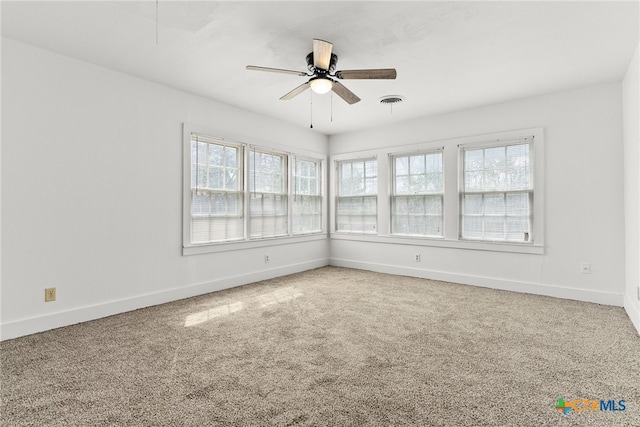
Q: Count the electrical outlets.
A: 4